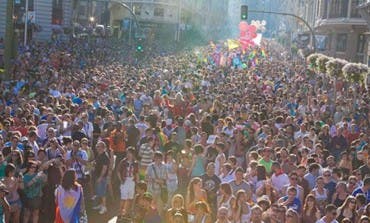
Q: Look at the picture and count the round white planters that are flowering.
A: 4